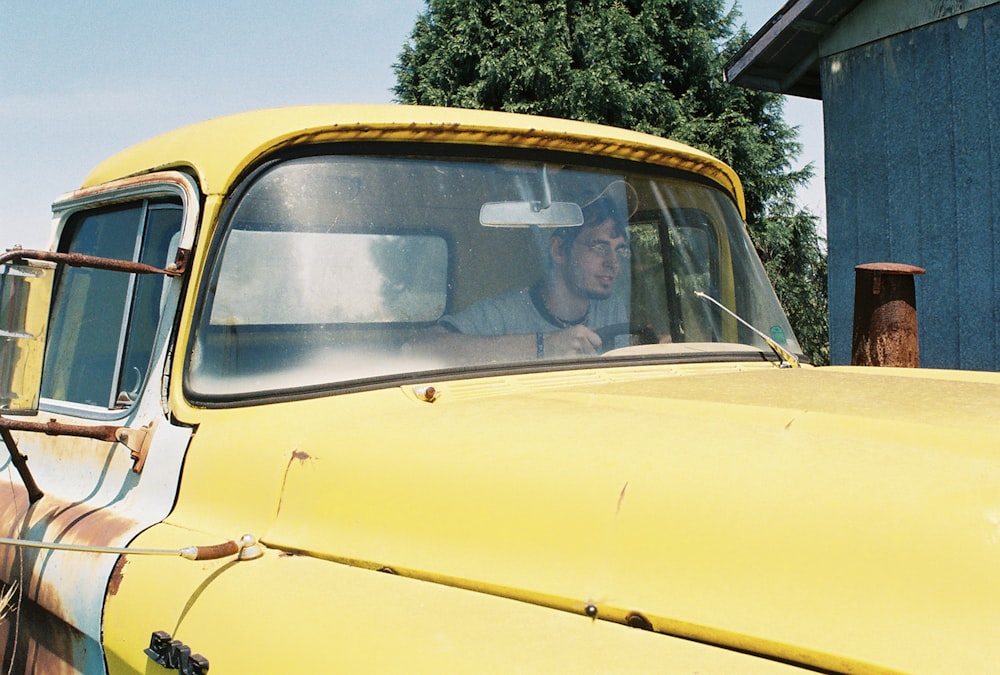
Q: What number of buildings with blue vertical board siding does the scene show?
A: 1